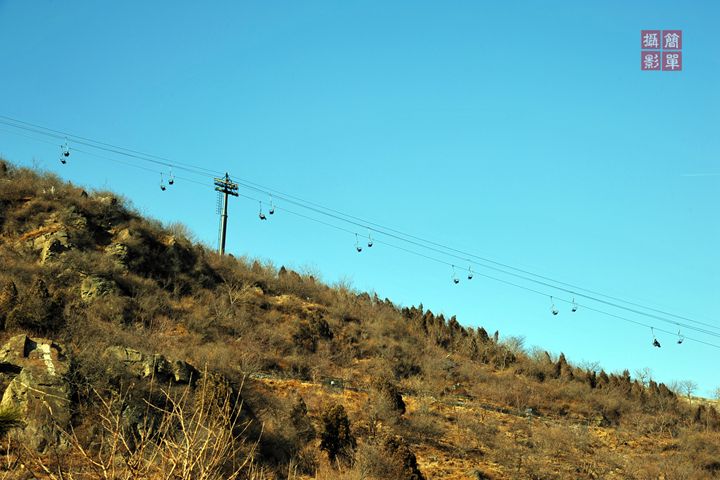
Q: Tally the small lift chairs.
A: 14